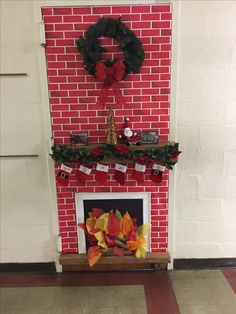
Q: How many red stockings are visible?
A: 6